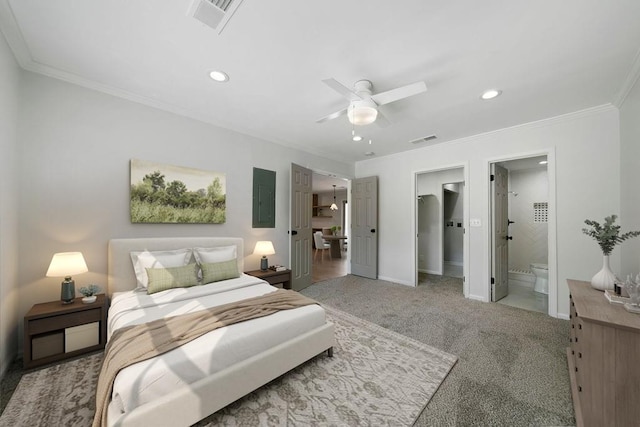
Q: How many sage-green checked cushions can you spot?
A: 2